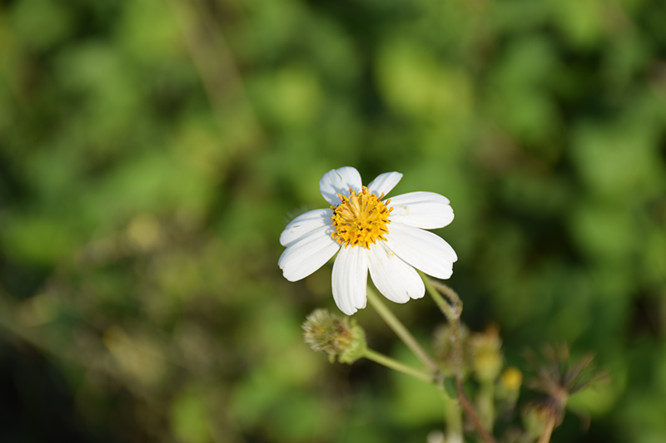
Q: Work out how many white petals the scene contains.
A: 8